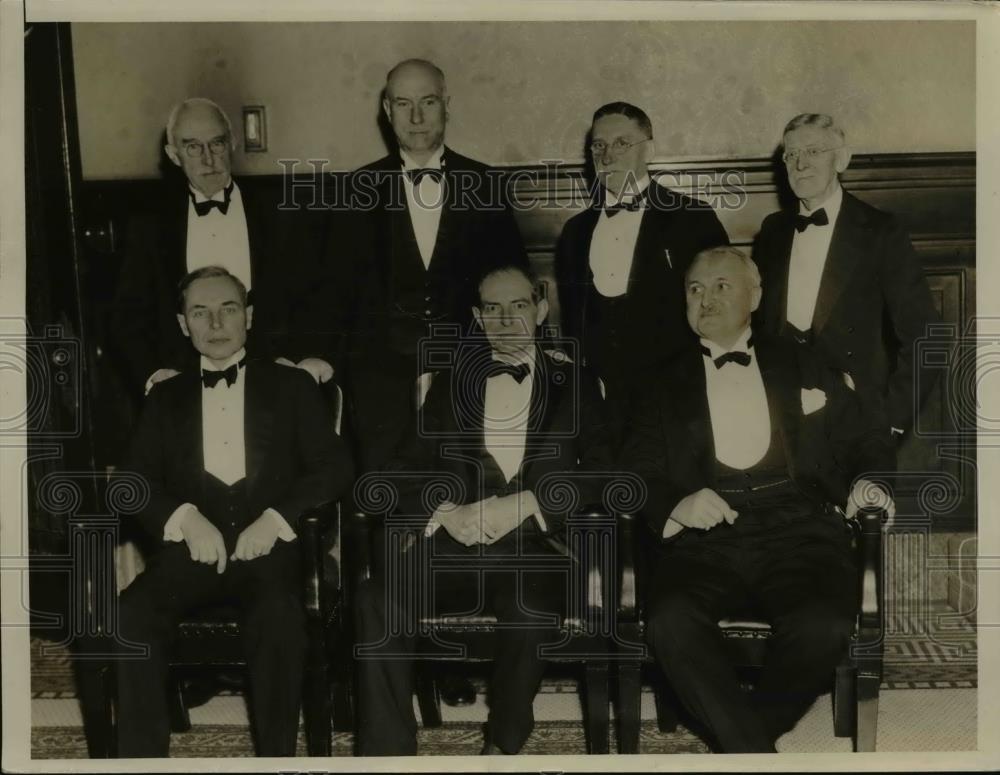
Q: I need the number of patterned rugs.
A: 2